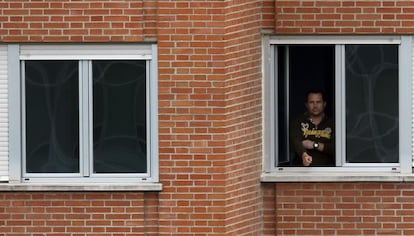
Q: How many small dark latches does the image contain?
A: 4